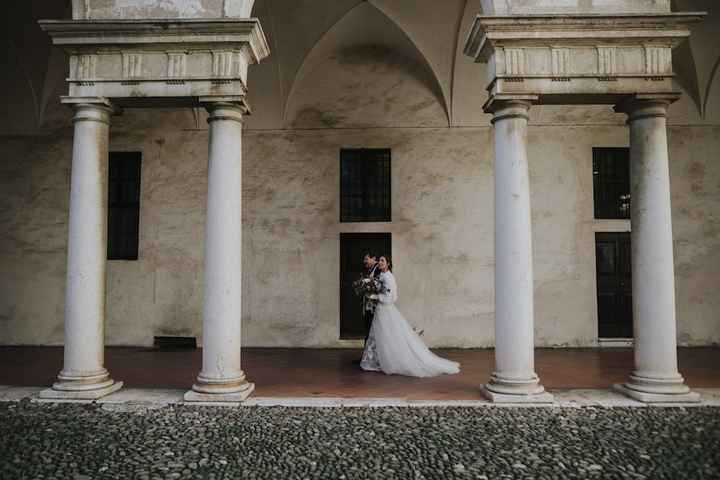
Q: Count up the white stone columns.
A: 4